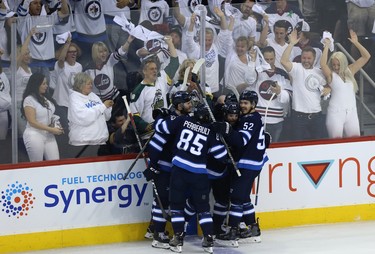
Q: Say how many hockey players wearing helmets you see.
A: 5